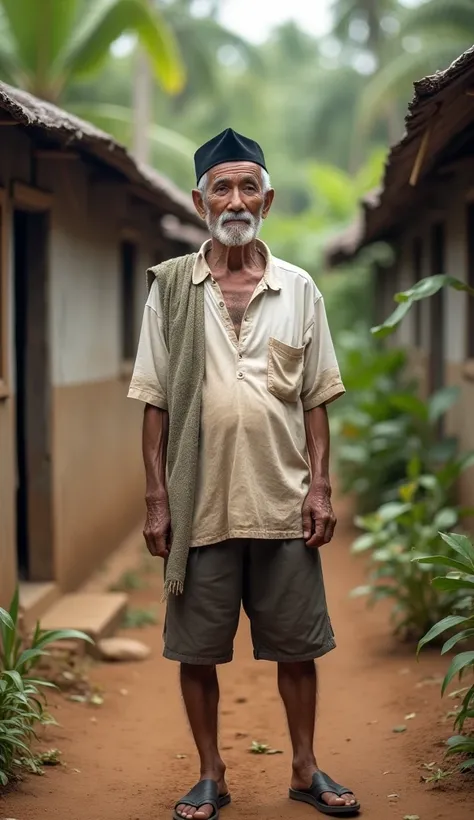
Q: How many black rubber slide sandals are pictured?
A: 2